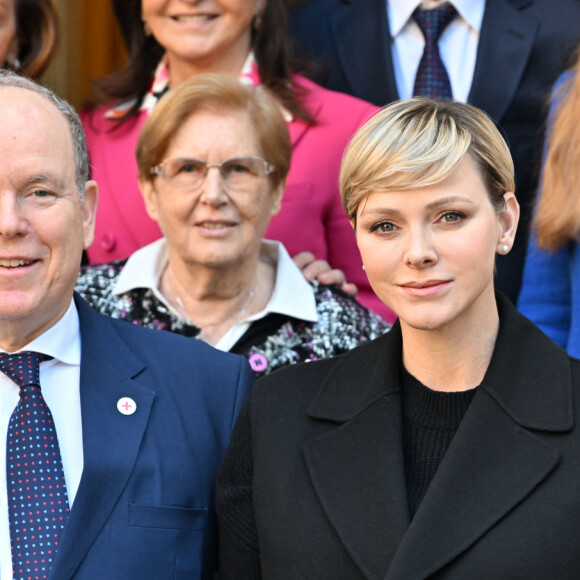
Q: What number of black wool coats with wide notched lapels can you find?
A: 1